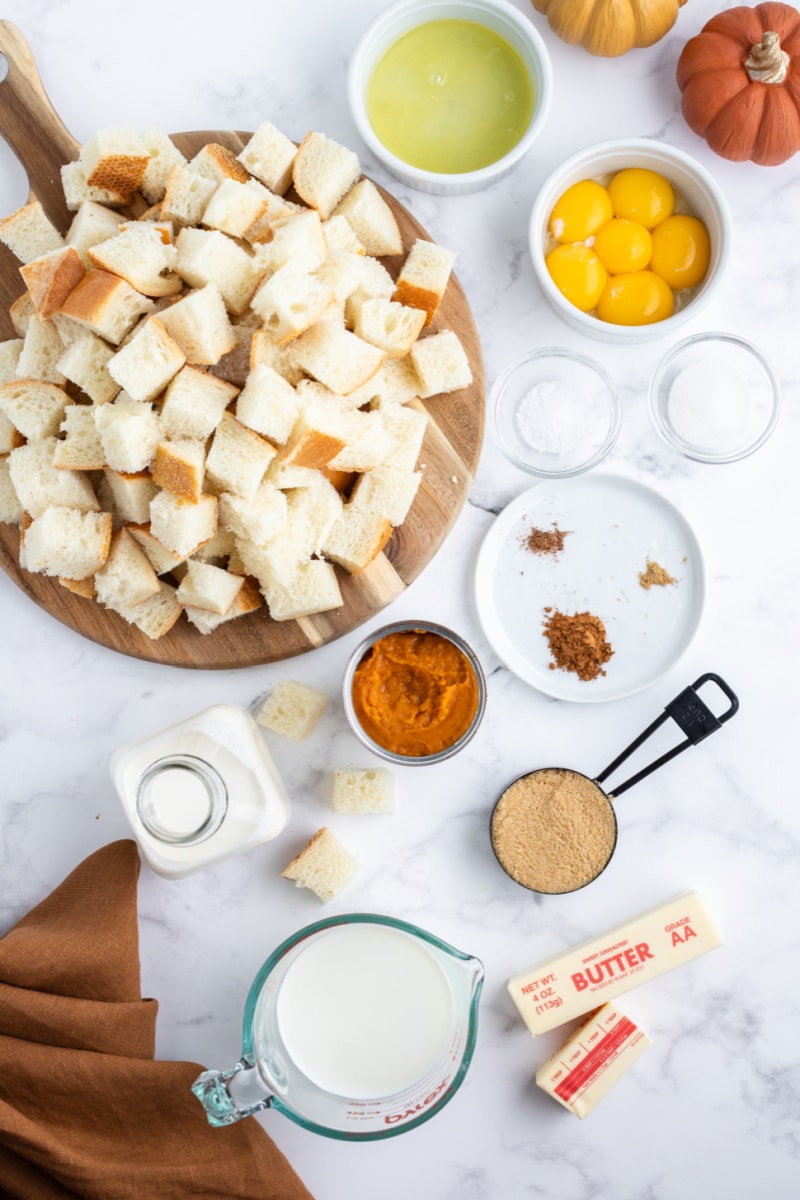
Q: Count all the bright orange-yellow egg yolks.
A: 6